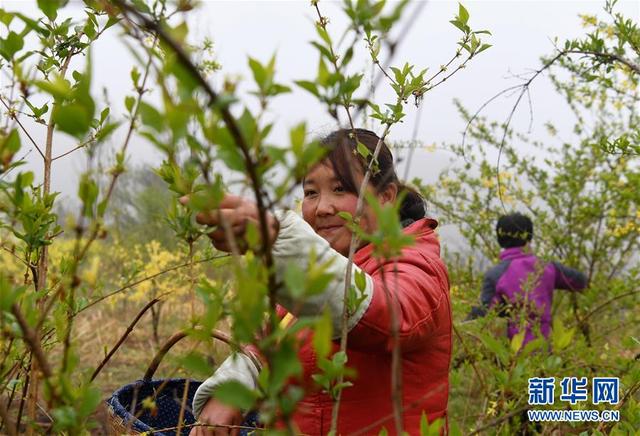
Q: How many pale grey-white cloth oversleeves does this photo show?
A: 2